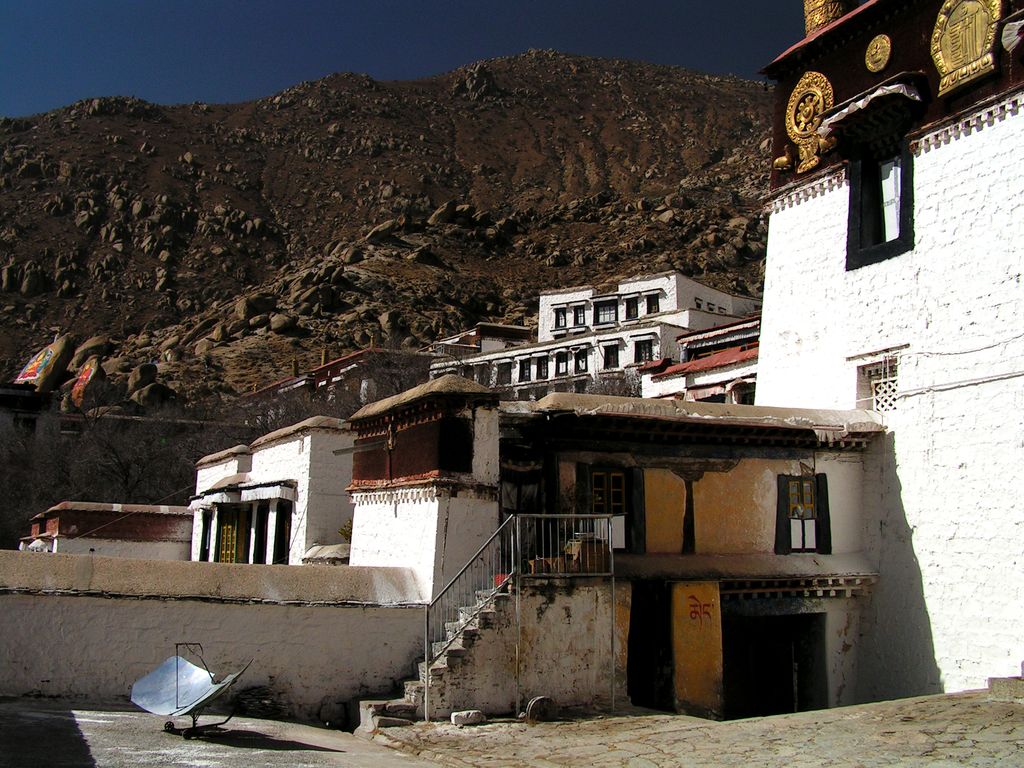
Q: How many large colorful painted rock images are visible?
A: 2